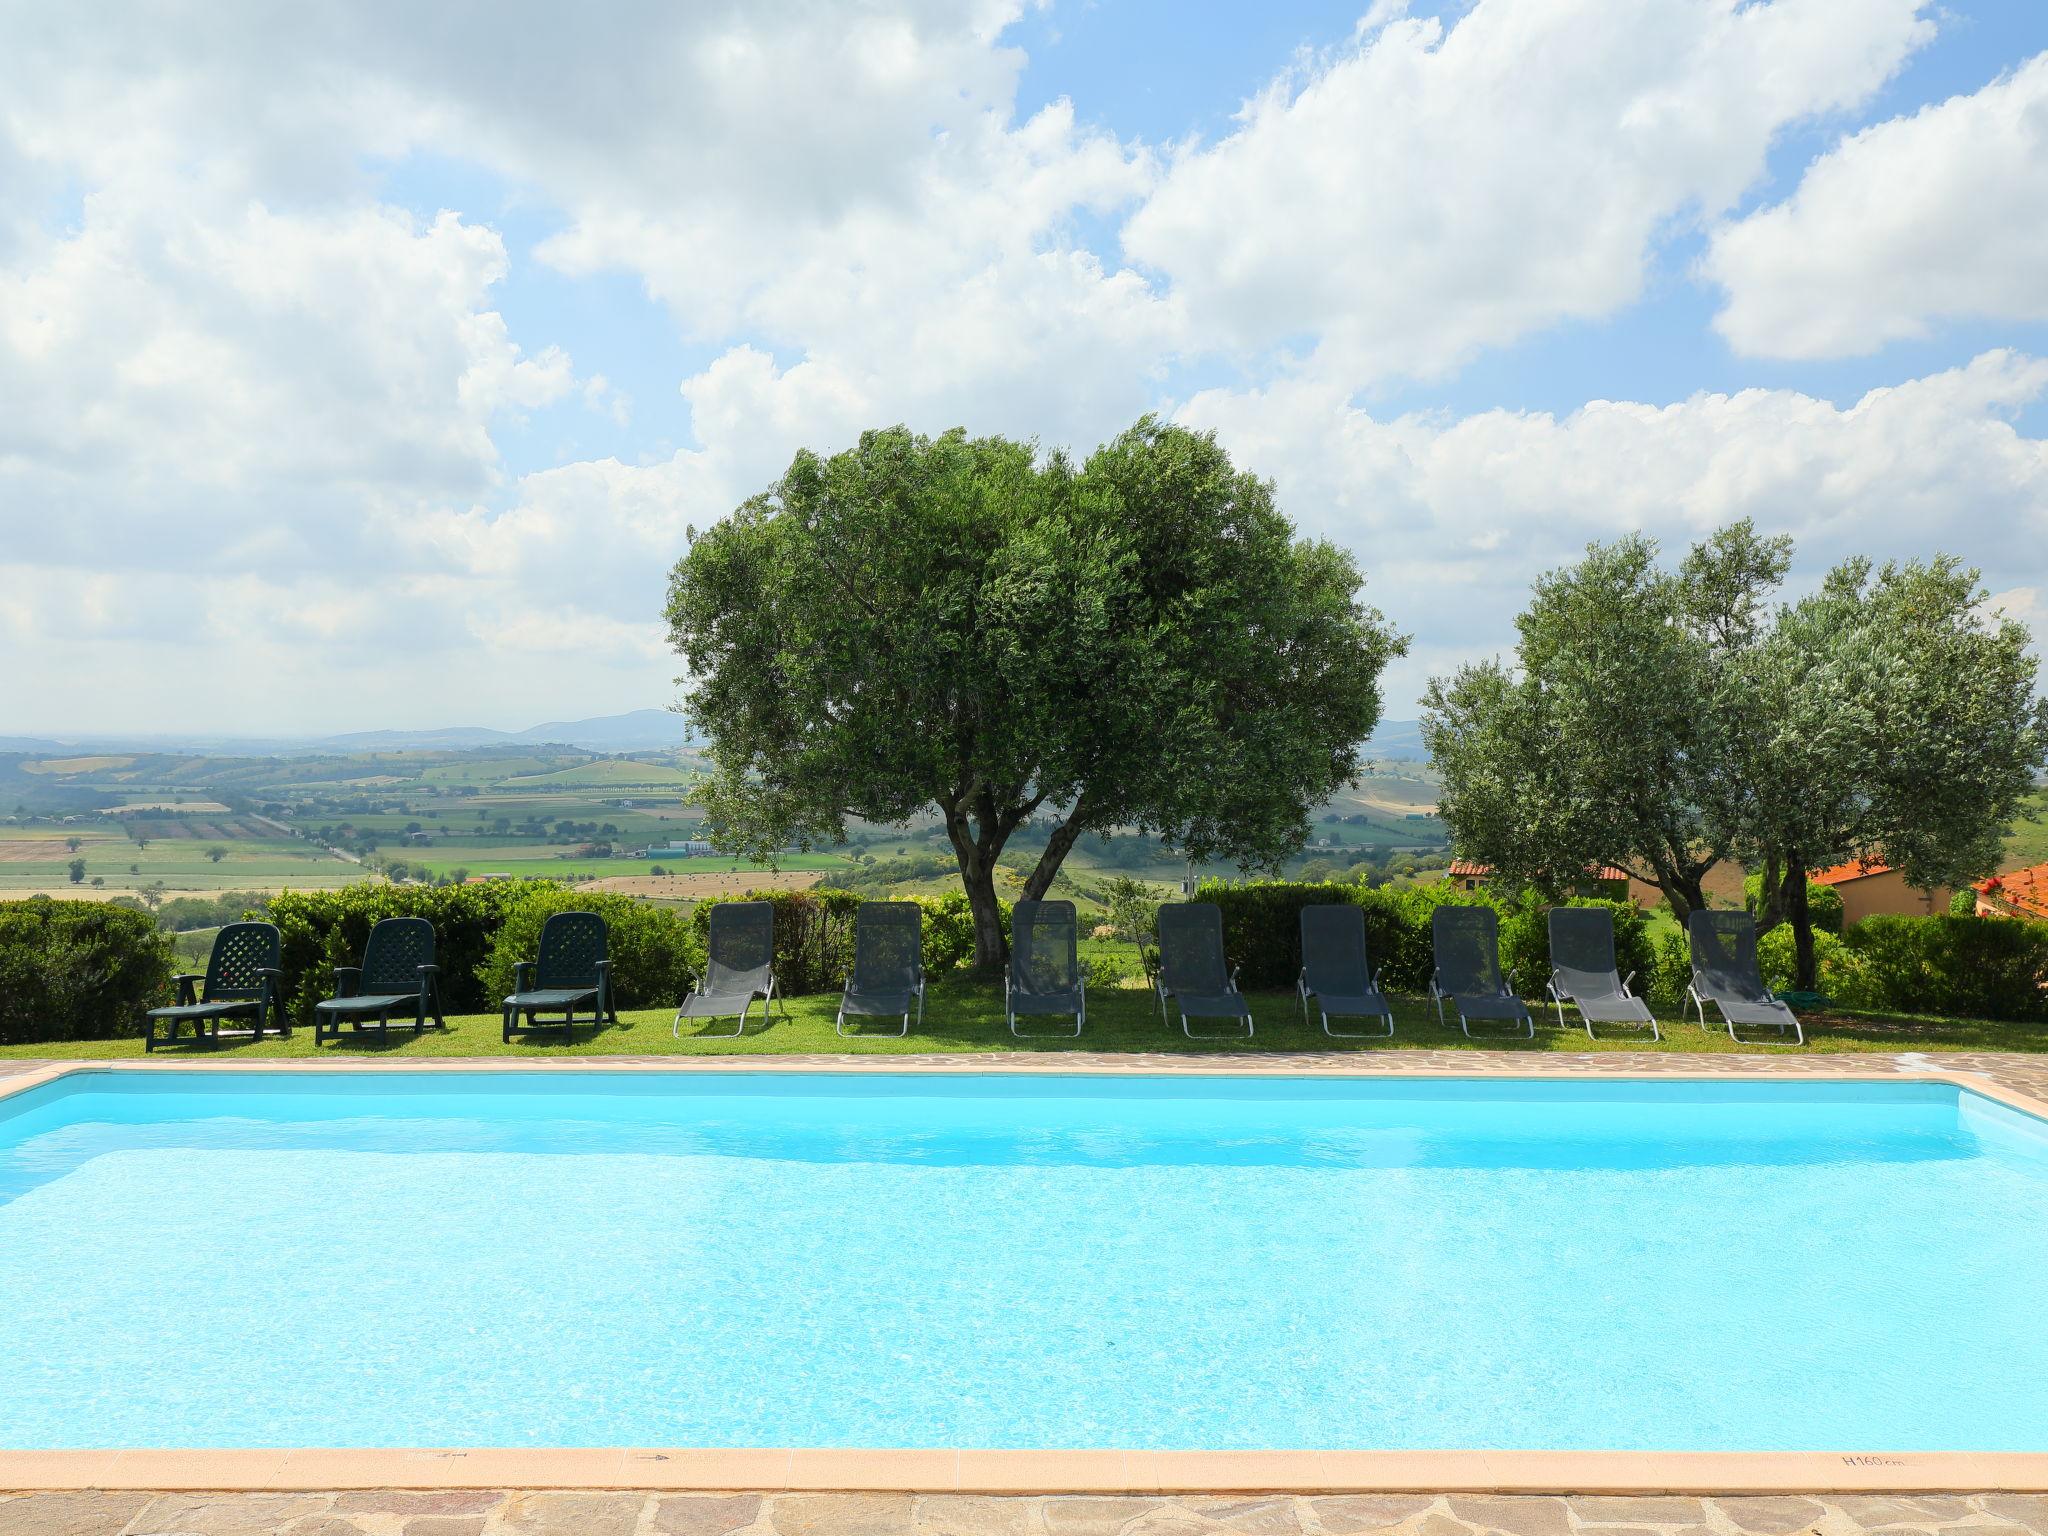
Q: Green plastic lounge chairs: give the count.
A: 3